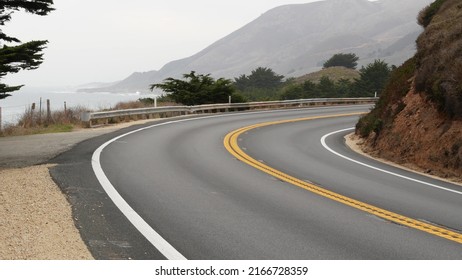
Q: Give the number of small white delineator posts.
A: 3